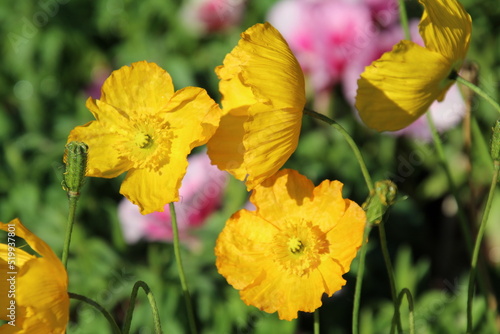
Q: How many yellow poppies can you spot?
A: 5